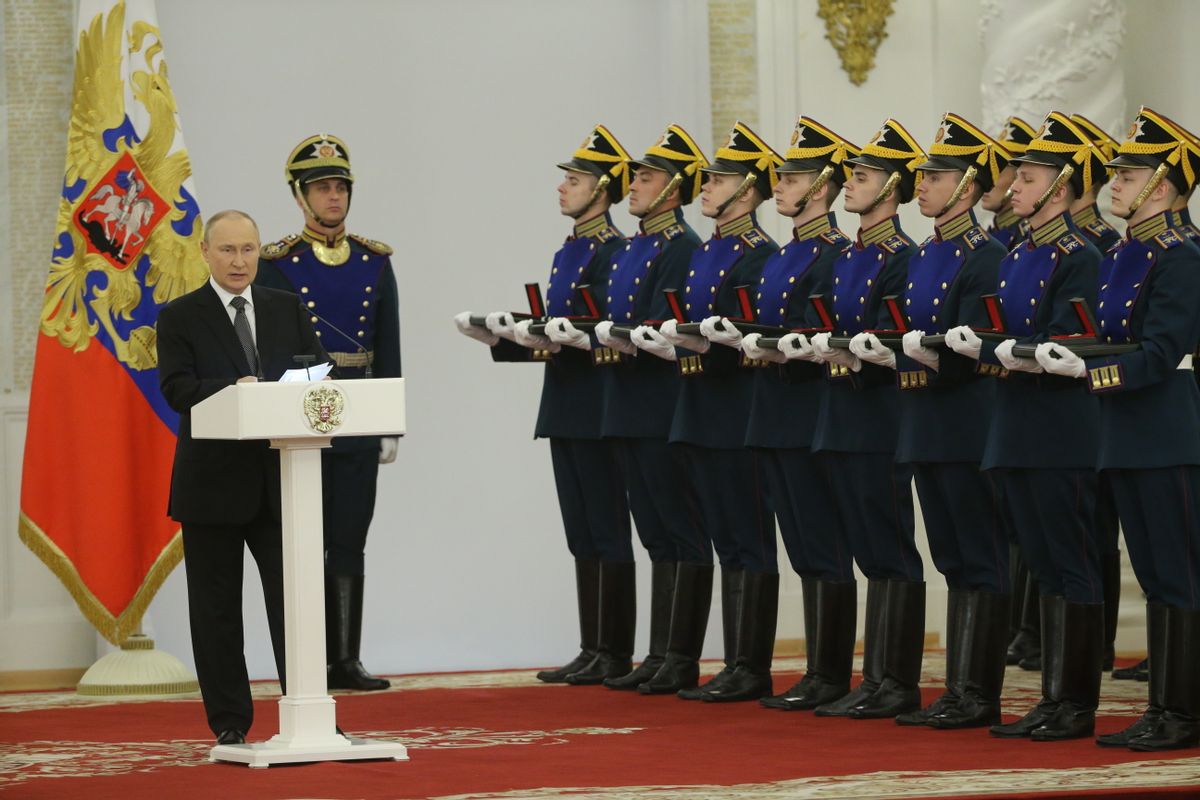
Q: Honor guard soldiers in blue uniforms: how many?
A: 12